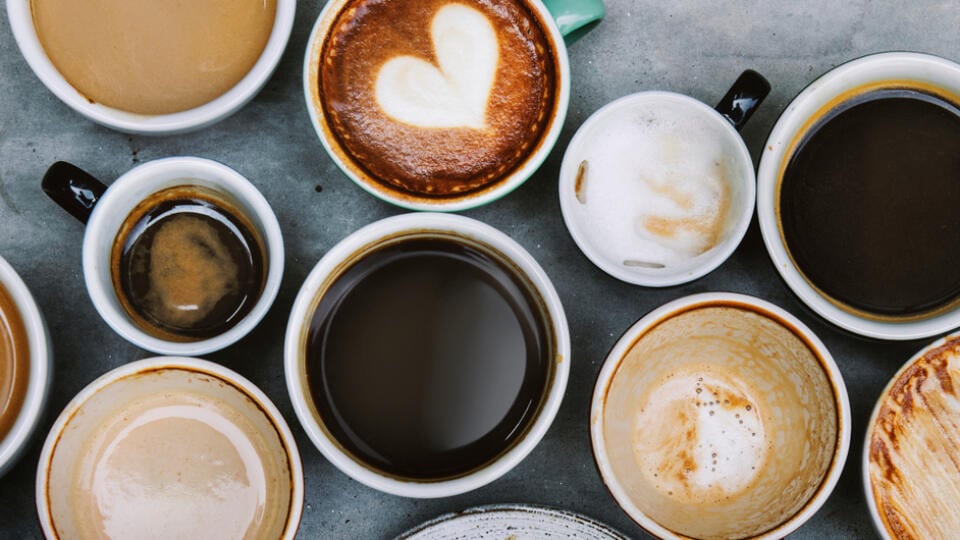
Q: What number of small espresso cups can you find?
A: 2